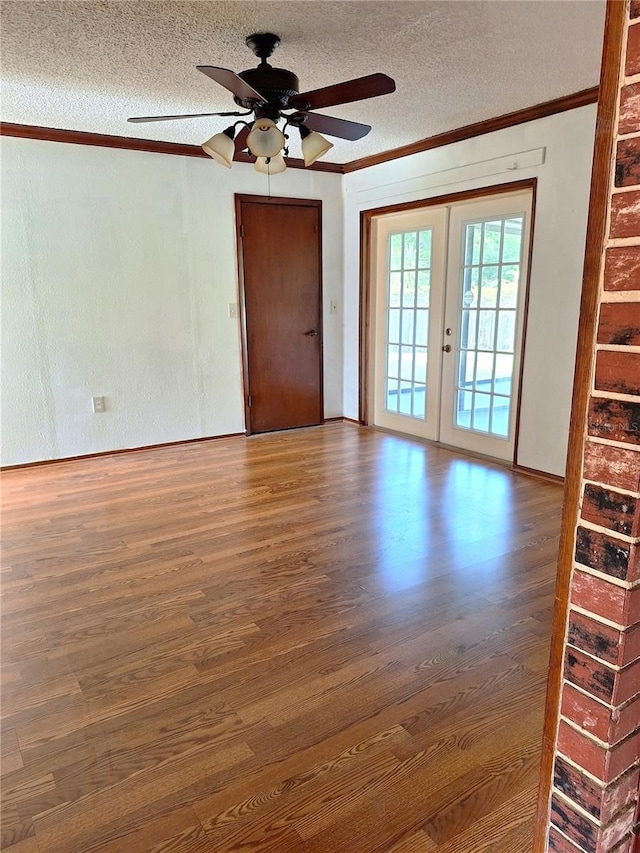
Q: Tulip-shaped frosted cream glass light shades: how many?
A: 4